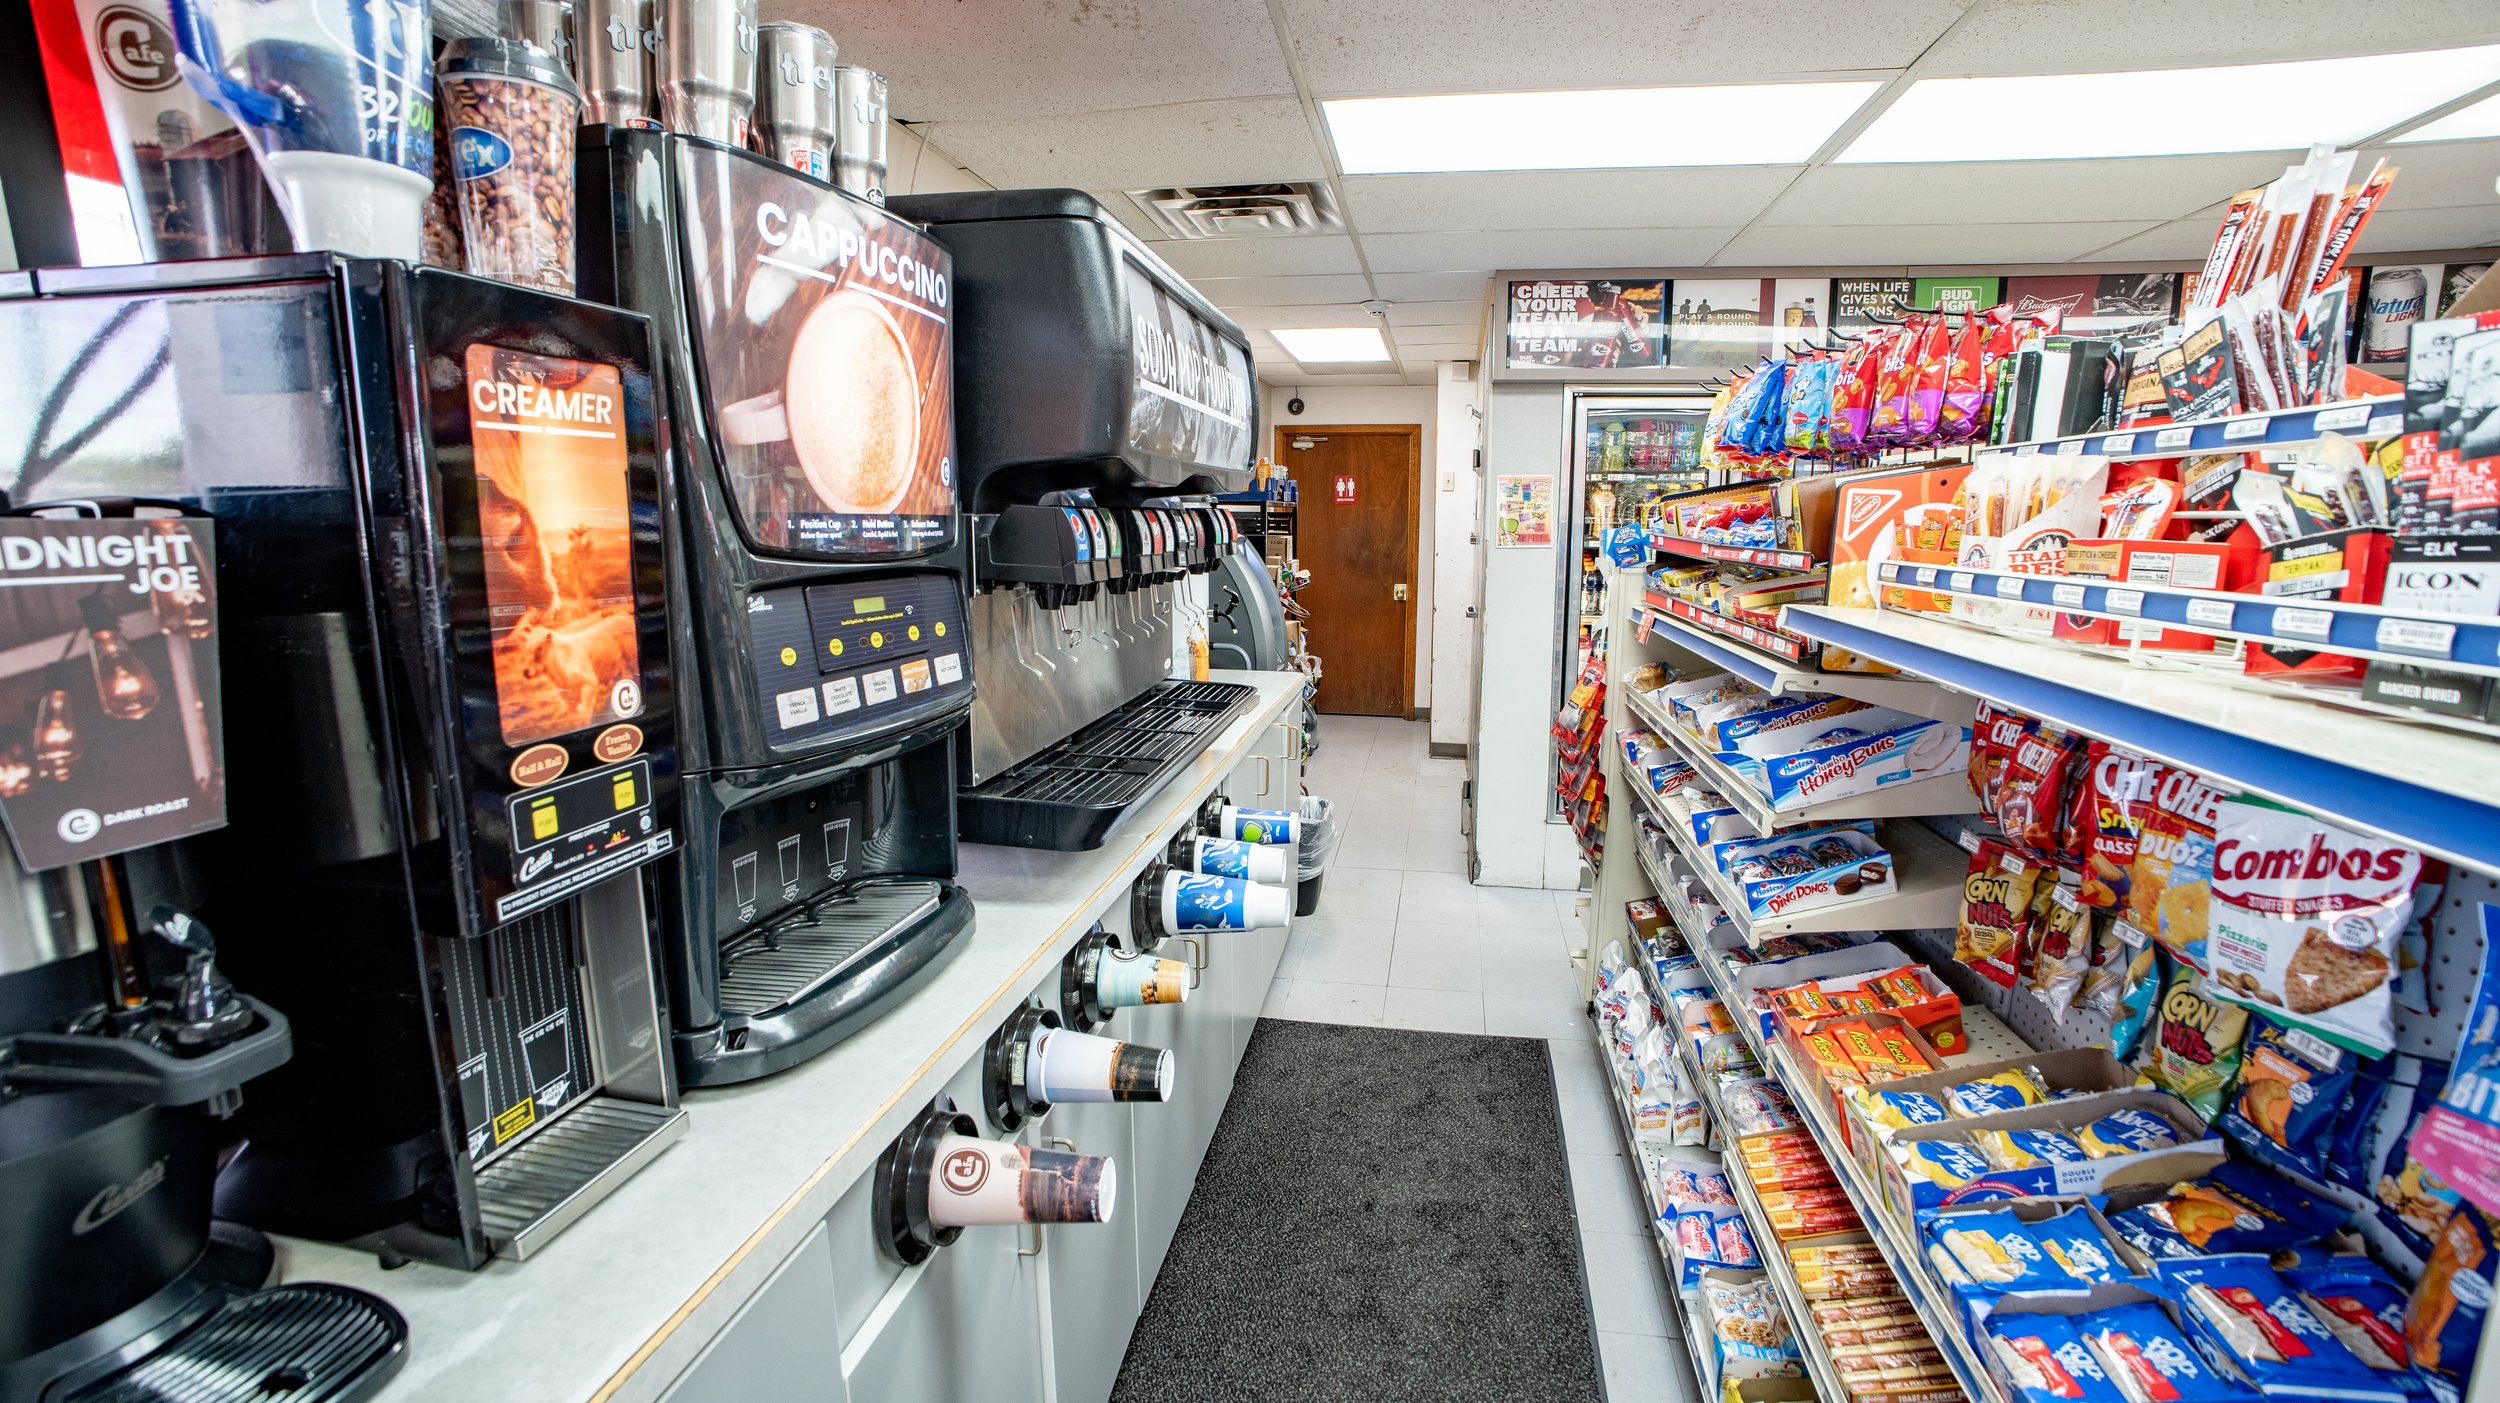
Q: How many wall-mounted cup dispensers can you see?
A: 6